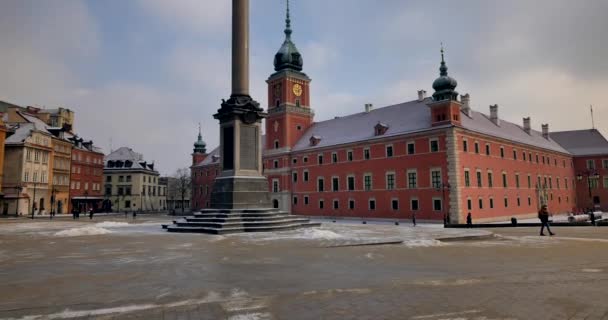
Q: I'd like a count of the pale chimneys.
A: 6